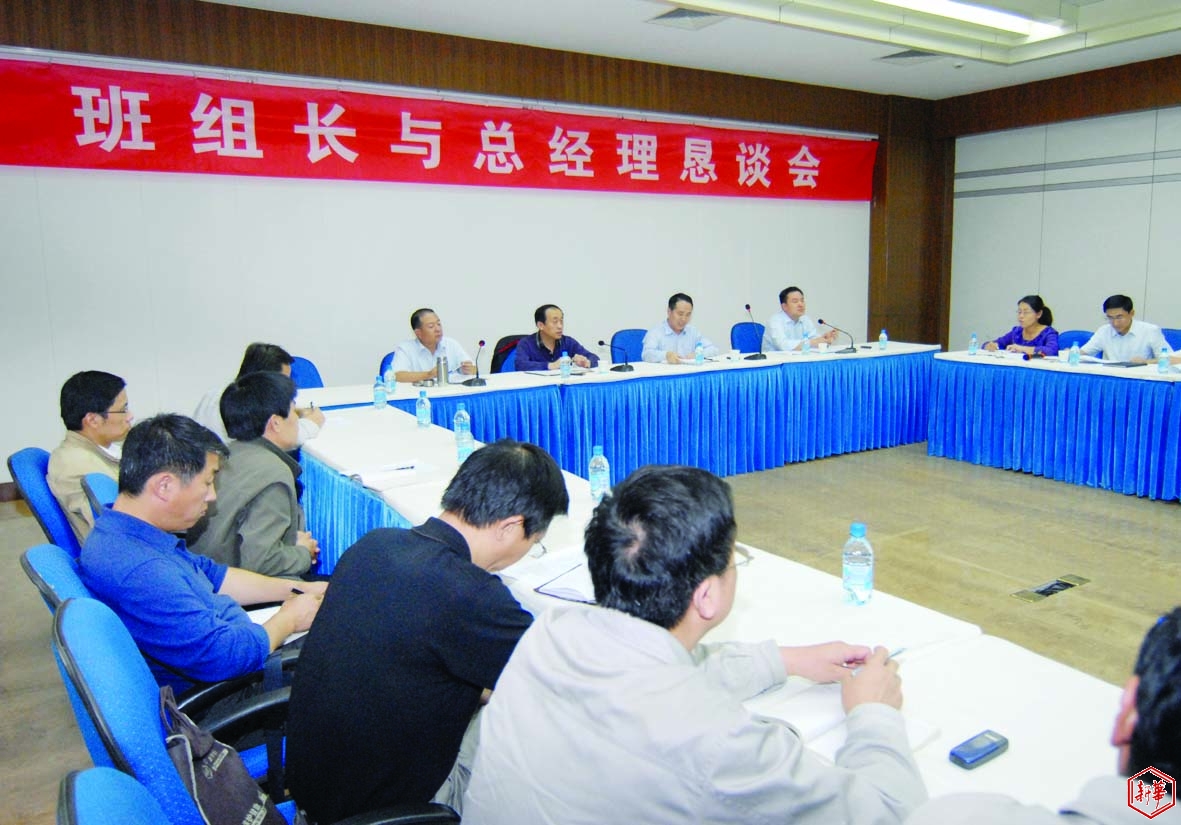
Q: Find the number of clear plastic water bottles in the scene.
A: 14